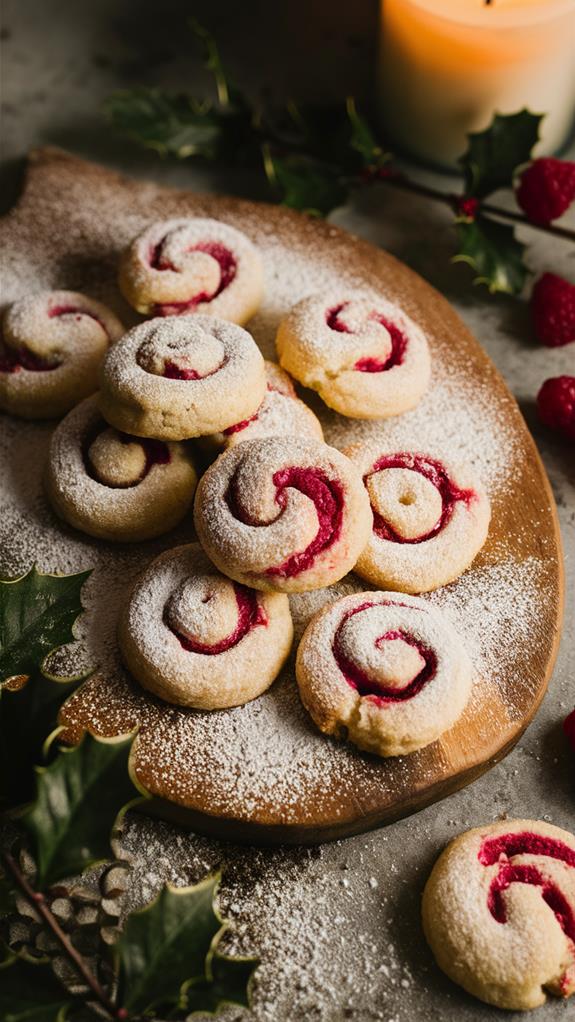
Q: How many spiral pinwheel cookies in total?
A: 11